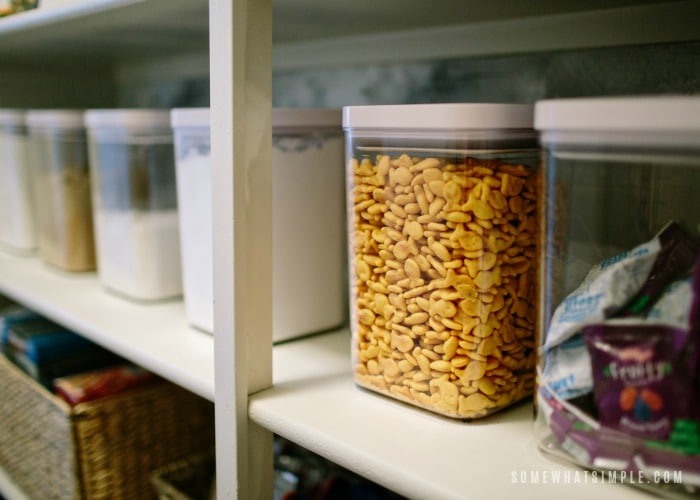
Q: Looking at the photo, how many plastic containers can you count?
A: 6